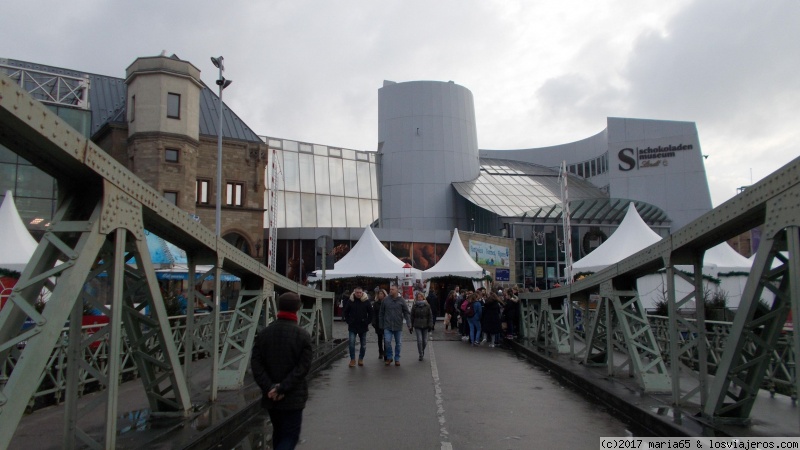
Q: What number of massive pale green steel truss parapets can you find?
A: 2